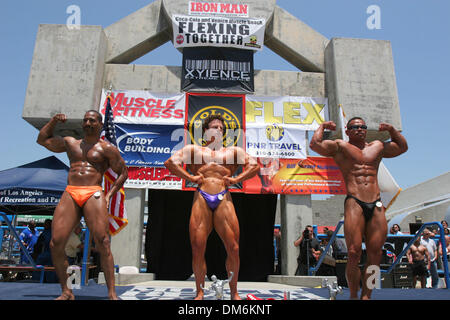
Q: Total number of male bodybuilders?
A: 3